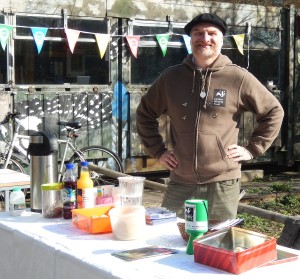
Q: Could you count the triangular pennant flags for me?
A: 8